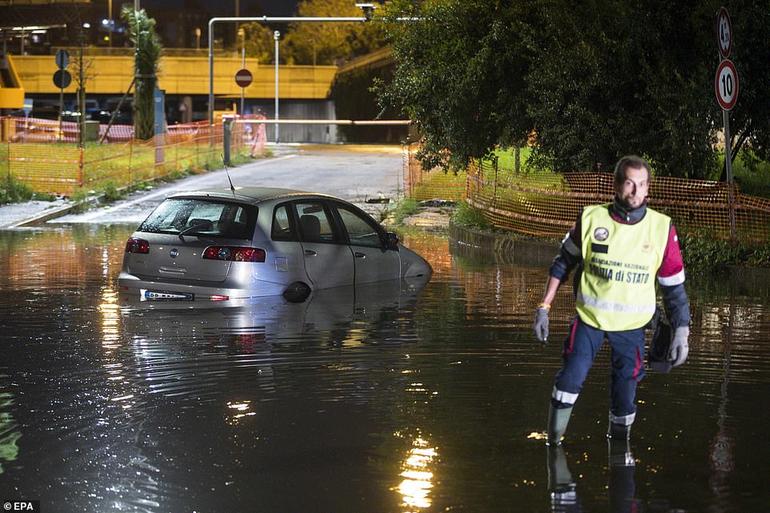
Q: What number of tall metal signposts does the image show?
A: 3